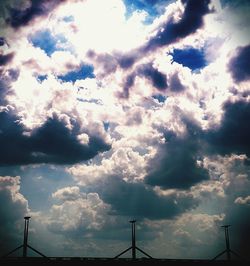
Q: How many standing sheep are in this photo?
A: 0